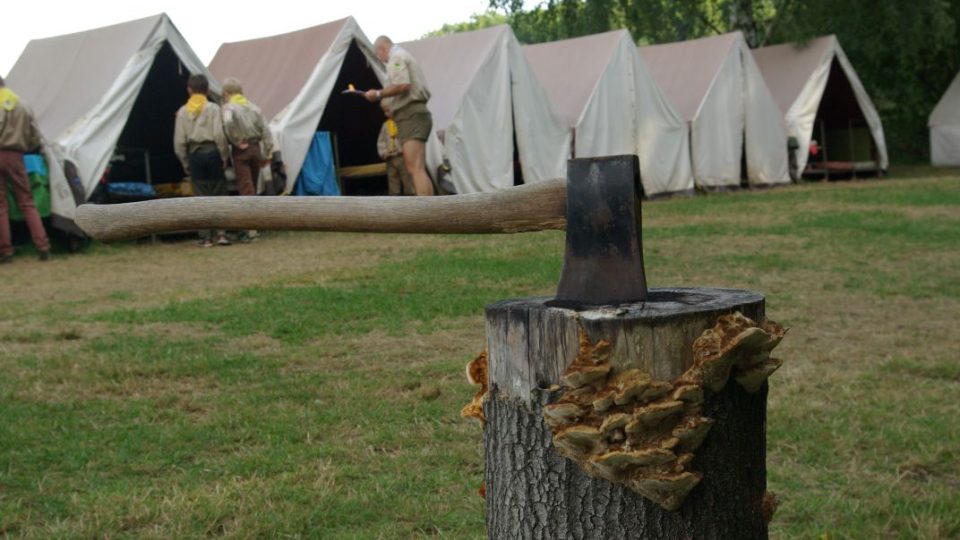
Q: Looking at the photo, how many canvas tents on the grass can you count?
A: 7